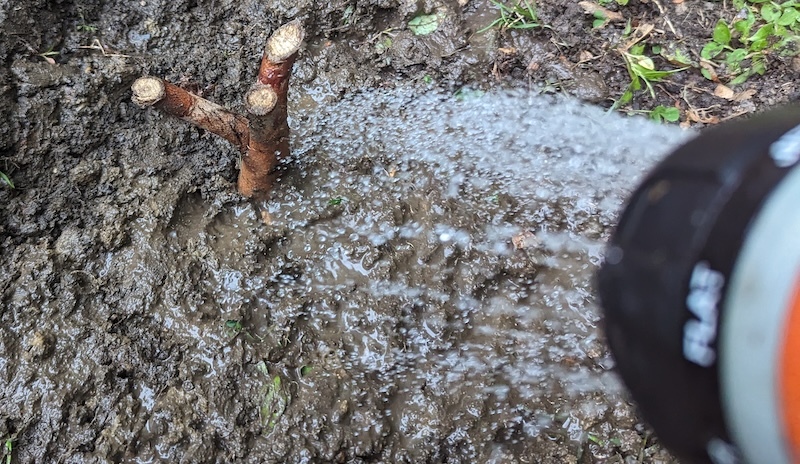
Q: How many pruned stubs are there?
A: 3